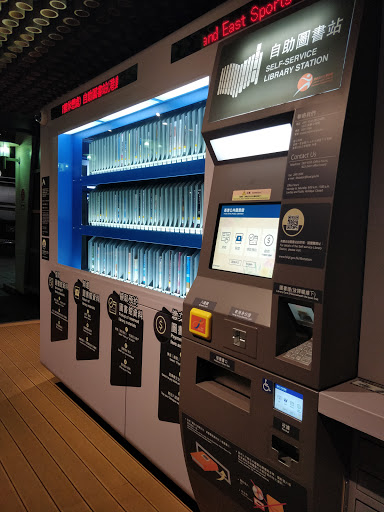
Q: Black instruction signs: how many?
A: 4